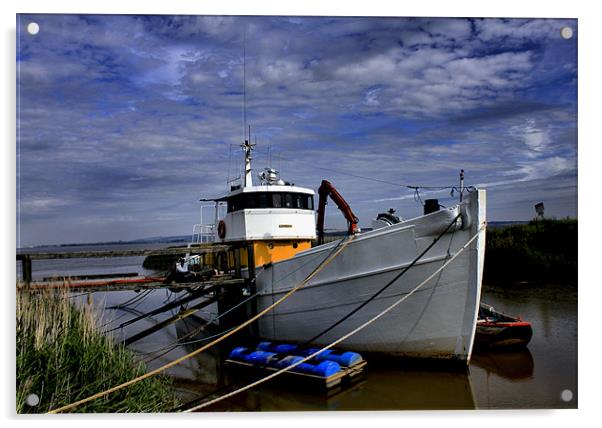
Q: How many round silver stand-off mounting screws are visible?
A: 4